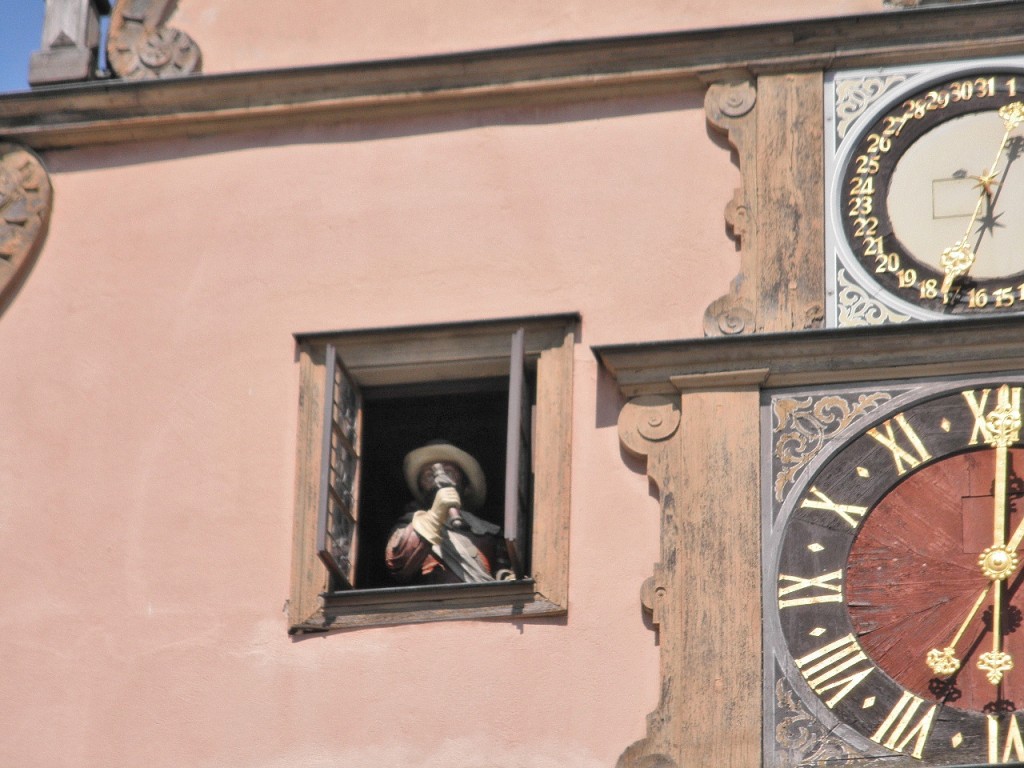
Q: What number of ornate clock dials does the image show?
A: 2